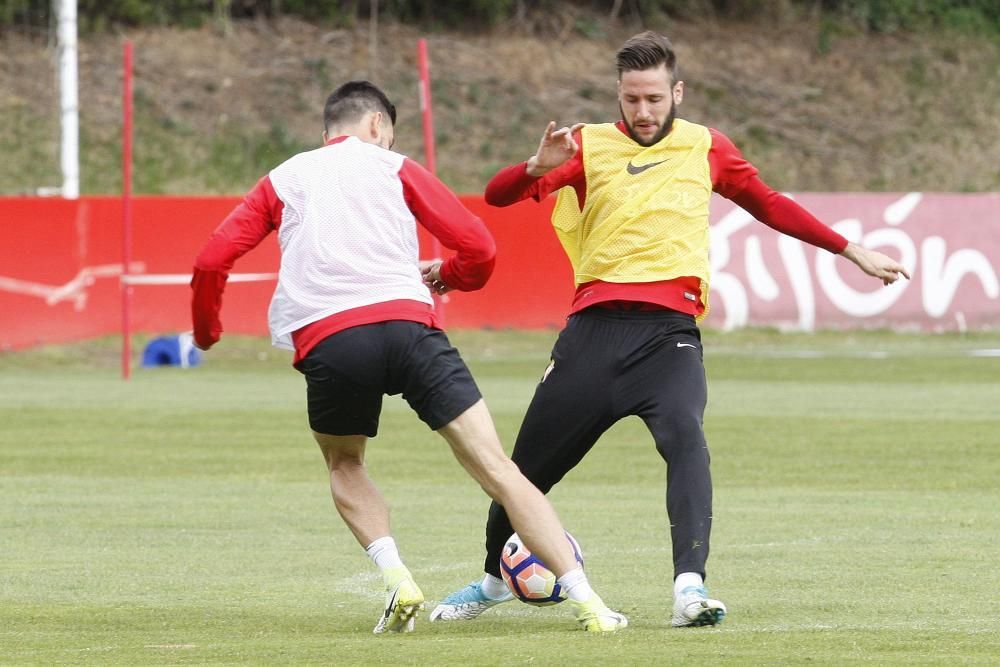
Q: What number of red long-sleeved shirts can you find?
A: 2